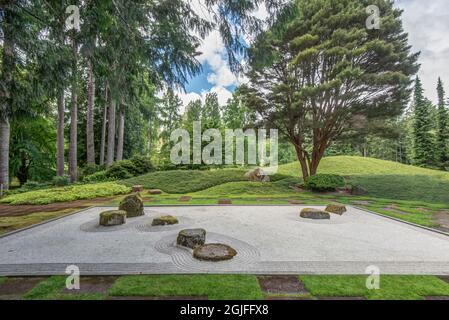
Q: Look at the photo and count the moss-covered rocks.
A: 7